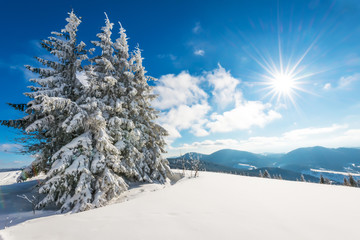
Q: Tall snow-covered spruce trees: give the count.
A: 4